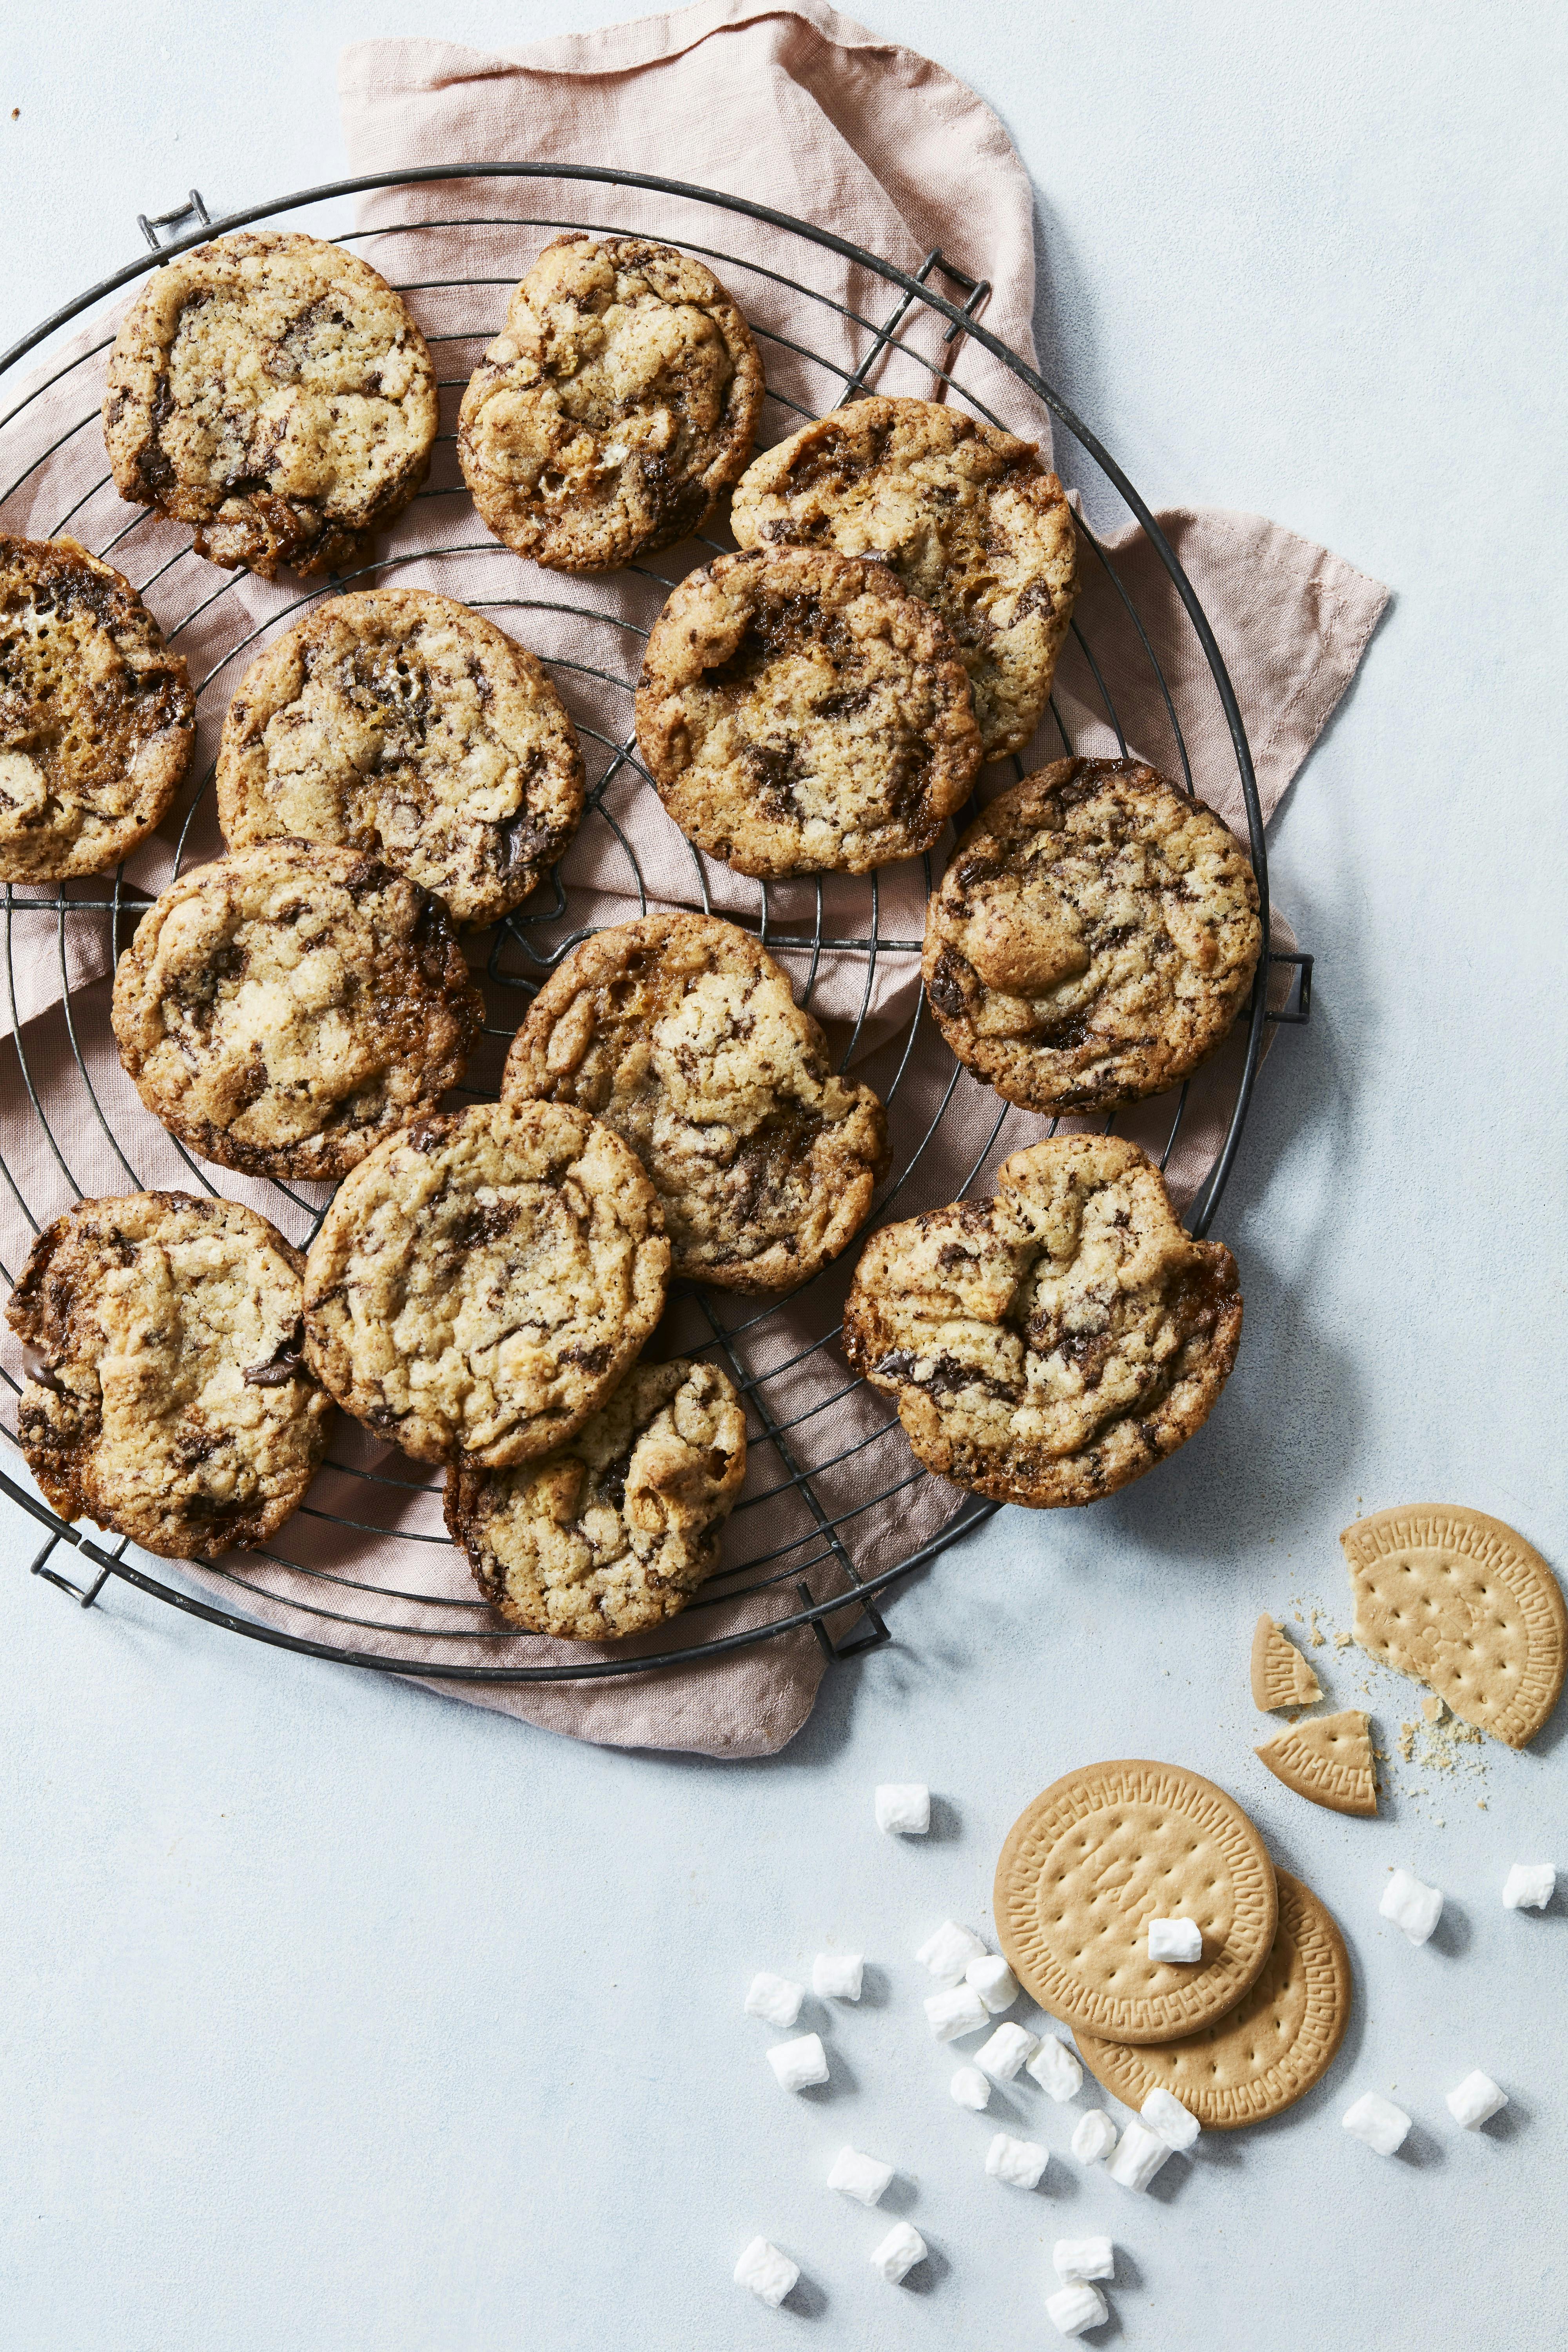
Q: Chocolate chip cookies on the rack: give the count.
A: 13